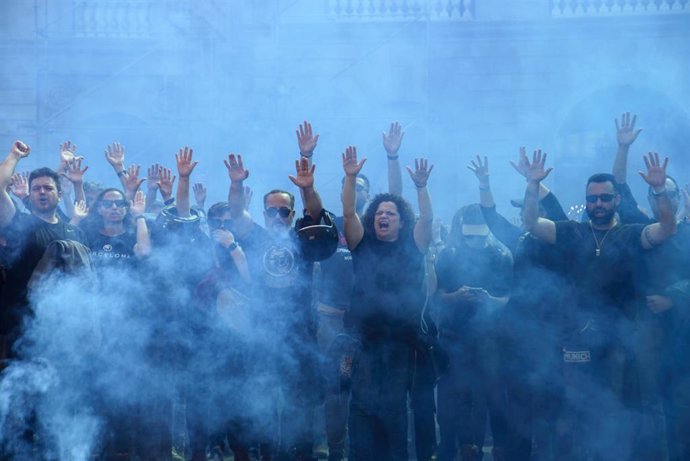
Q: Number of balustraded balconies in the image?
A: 3